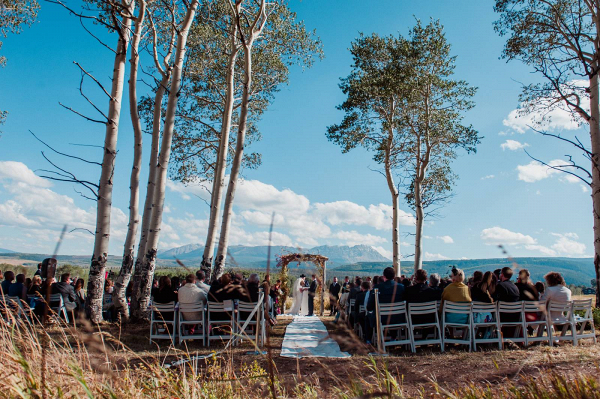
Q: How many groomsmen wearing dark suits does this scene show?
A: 2